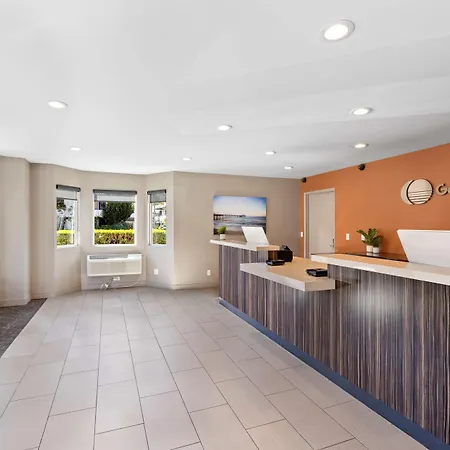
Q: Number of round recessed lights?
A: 9